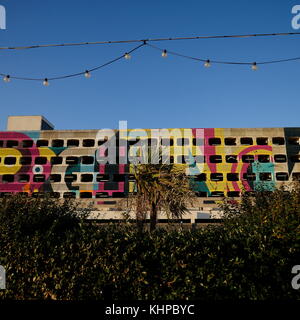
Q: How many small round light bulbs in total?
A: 7